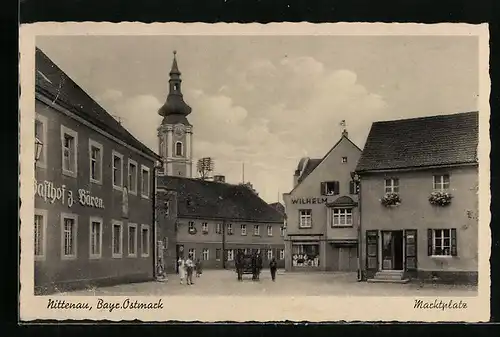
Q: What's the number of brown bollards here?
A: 0